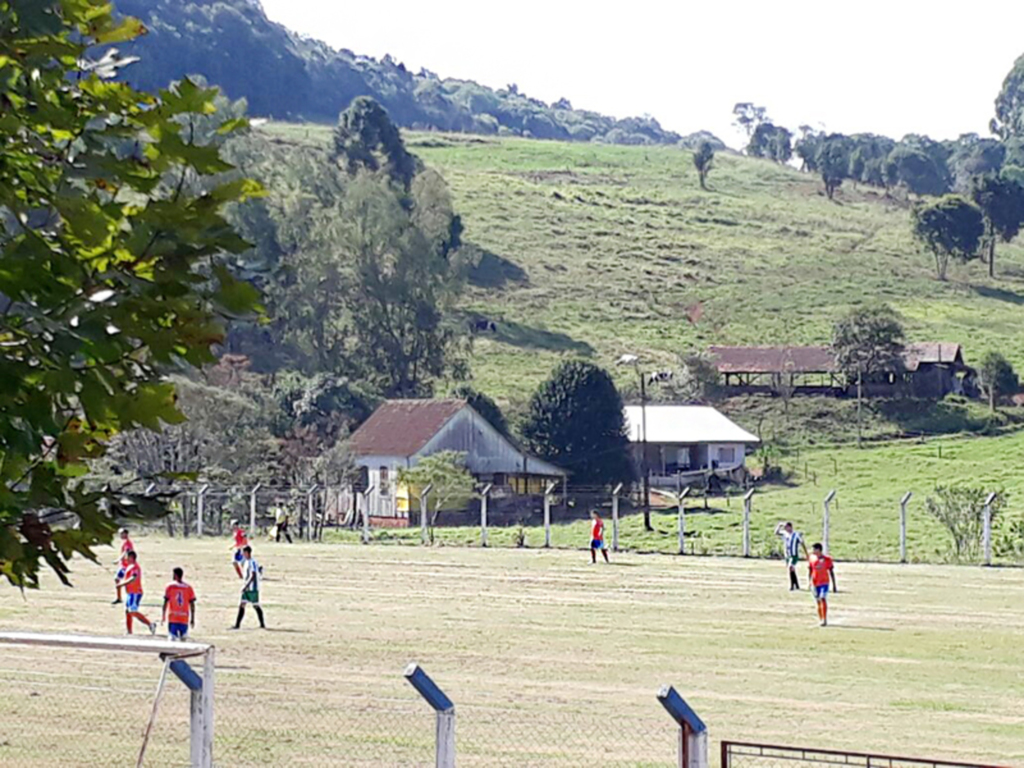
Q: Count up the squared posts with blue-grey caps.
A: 3